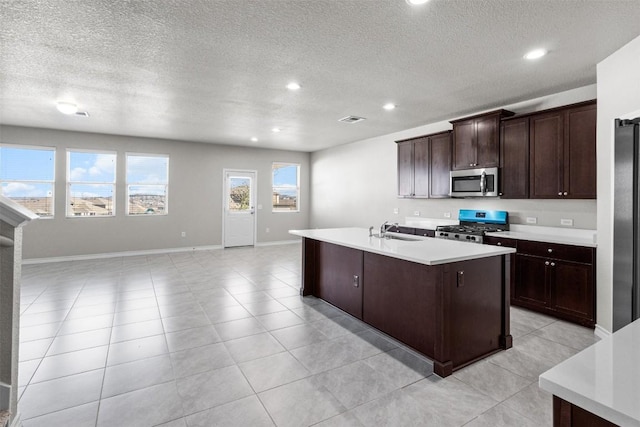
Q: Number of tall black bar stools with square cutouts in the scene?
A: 0